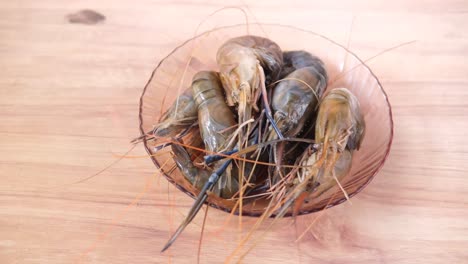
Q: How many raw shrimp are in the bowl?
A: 5